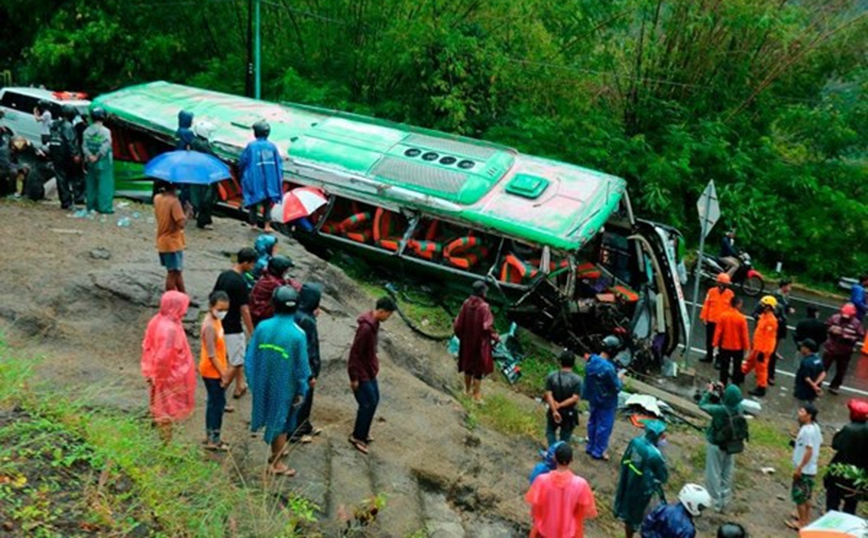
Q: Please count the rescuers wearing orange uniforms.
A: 3